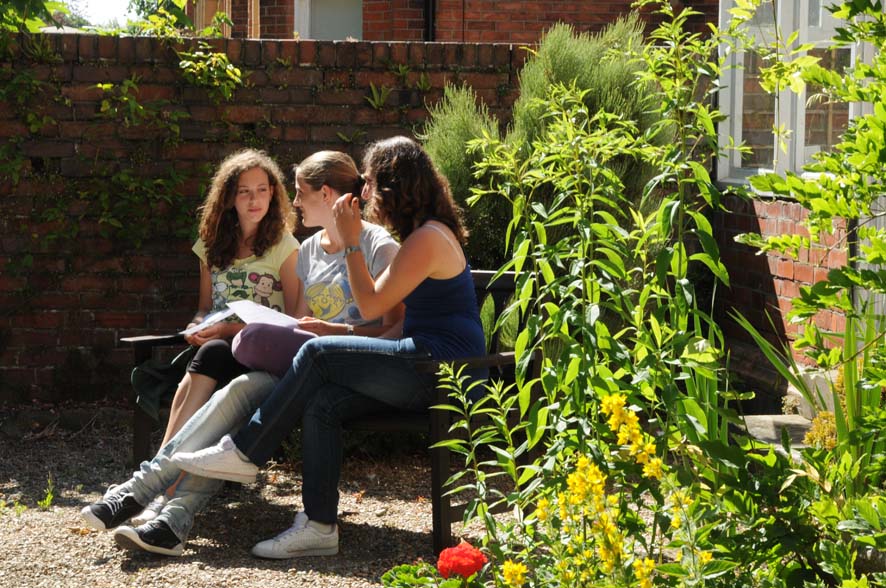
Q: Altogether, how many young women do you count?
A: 3